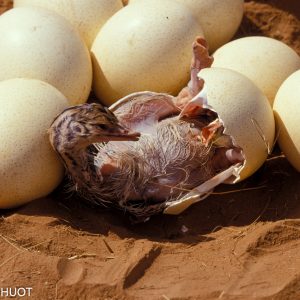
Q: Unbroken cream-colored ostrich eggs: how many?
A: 7